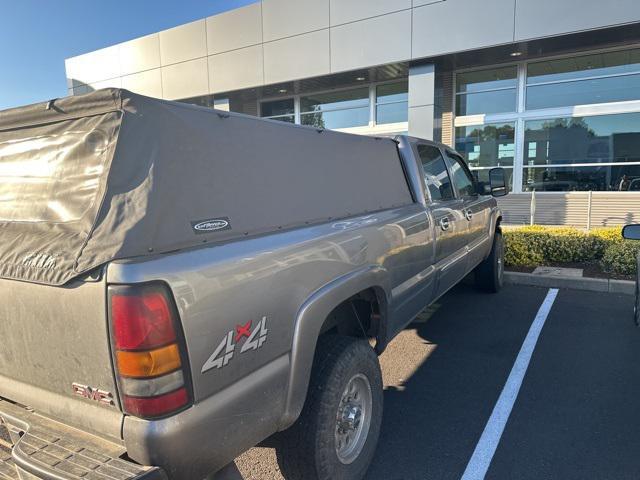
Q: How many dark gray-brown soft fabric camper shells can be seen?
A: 1